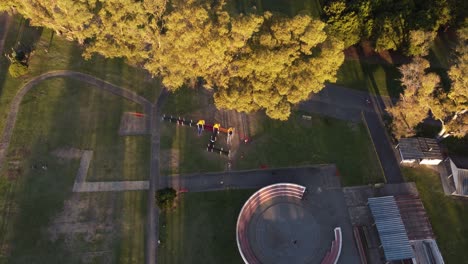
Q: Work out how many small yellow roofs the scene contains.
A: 3